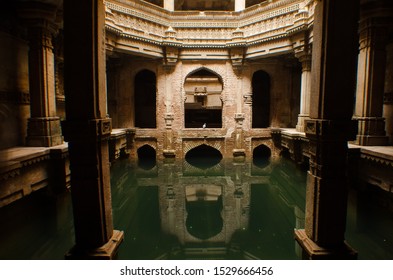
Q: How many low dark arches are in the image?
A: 3